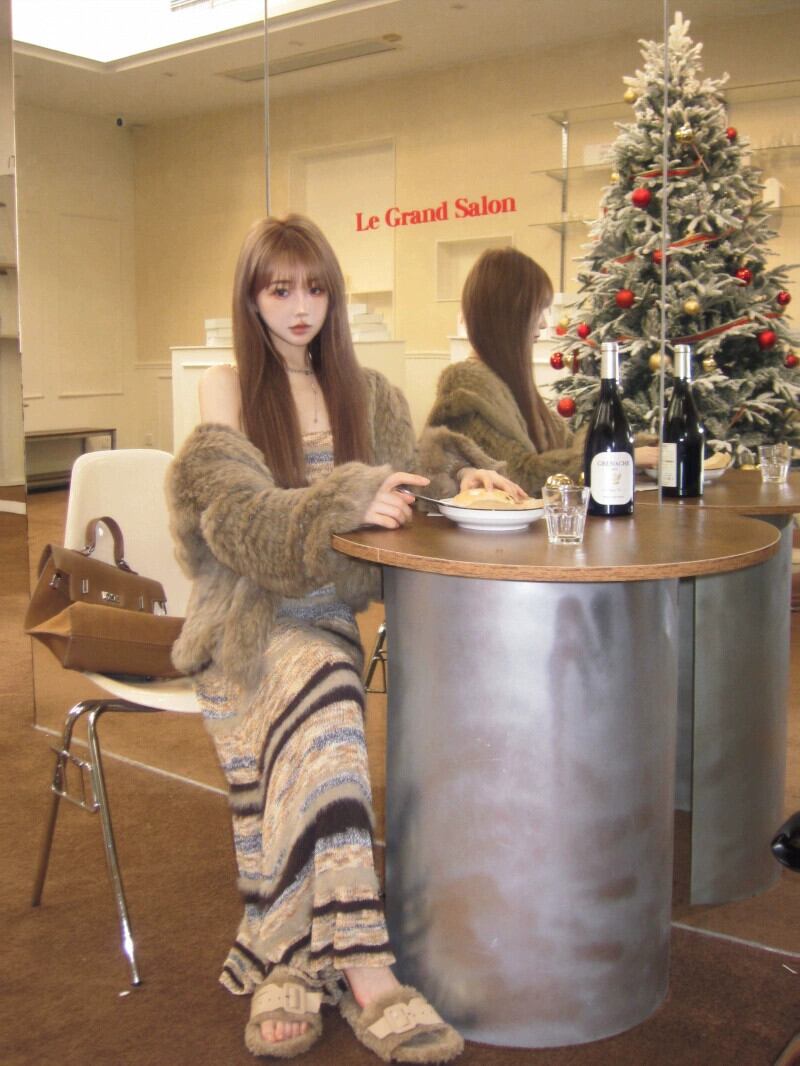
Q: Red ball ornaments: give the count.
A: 12